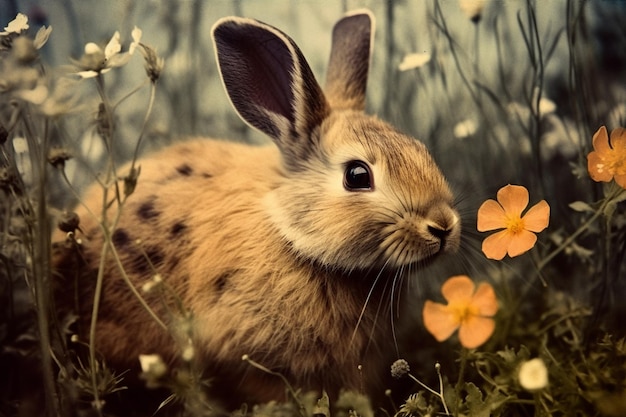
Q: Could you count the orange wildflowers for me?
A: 3